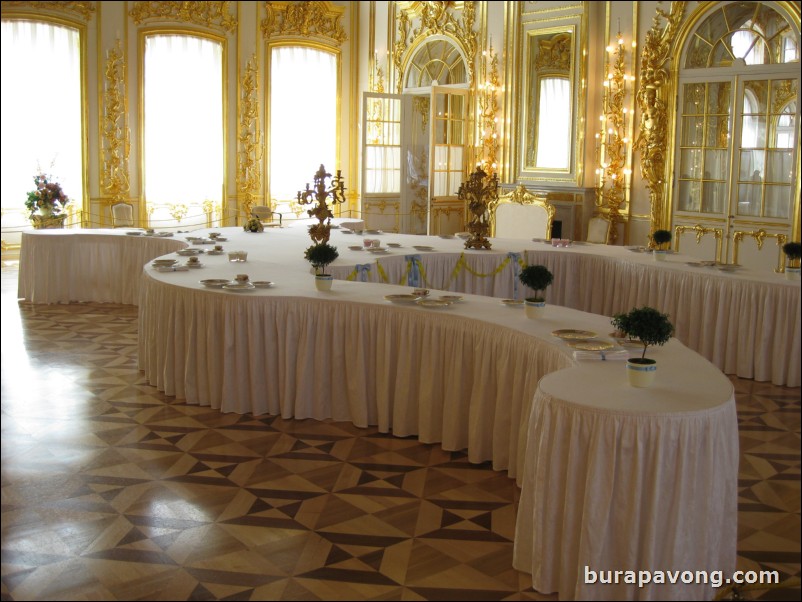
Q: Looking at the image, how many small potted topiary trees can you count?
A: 5